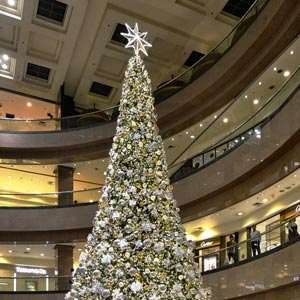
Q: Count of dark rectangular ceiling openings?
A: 6